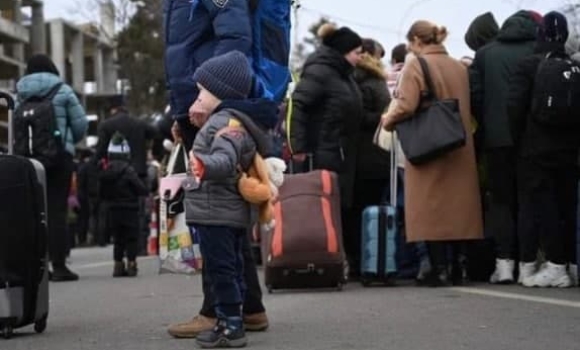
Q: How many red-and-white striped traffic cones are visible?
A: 1